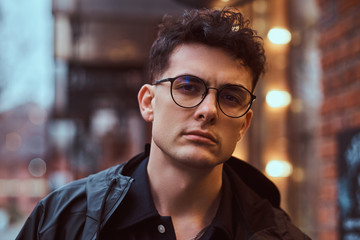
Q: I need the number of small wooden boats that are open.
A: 0